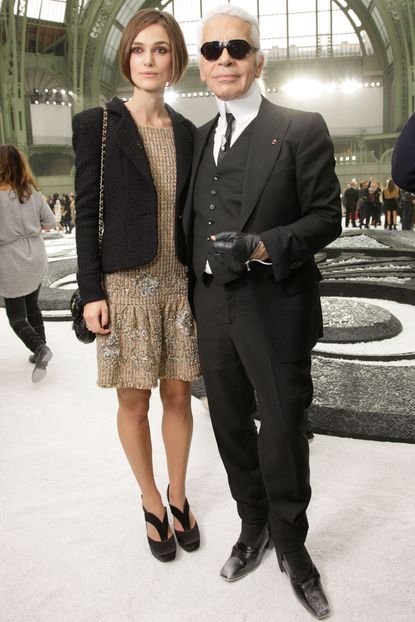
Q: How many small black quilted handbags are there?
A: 1